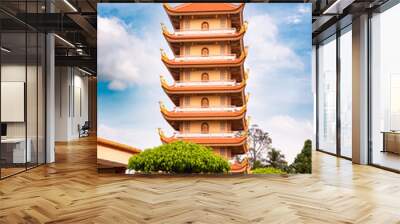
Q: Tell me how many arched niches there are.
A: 5